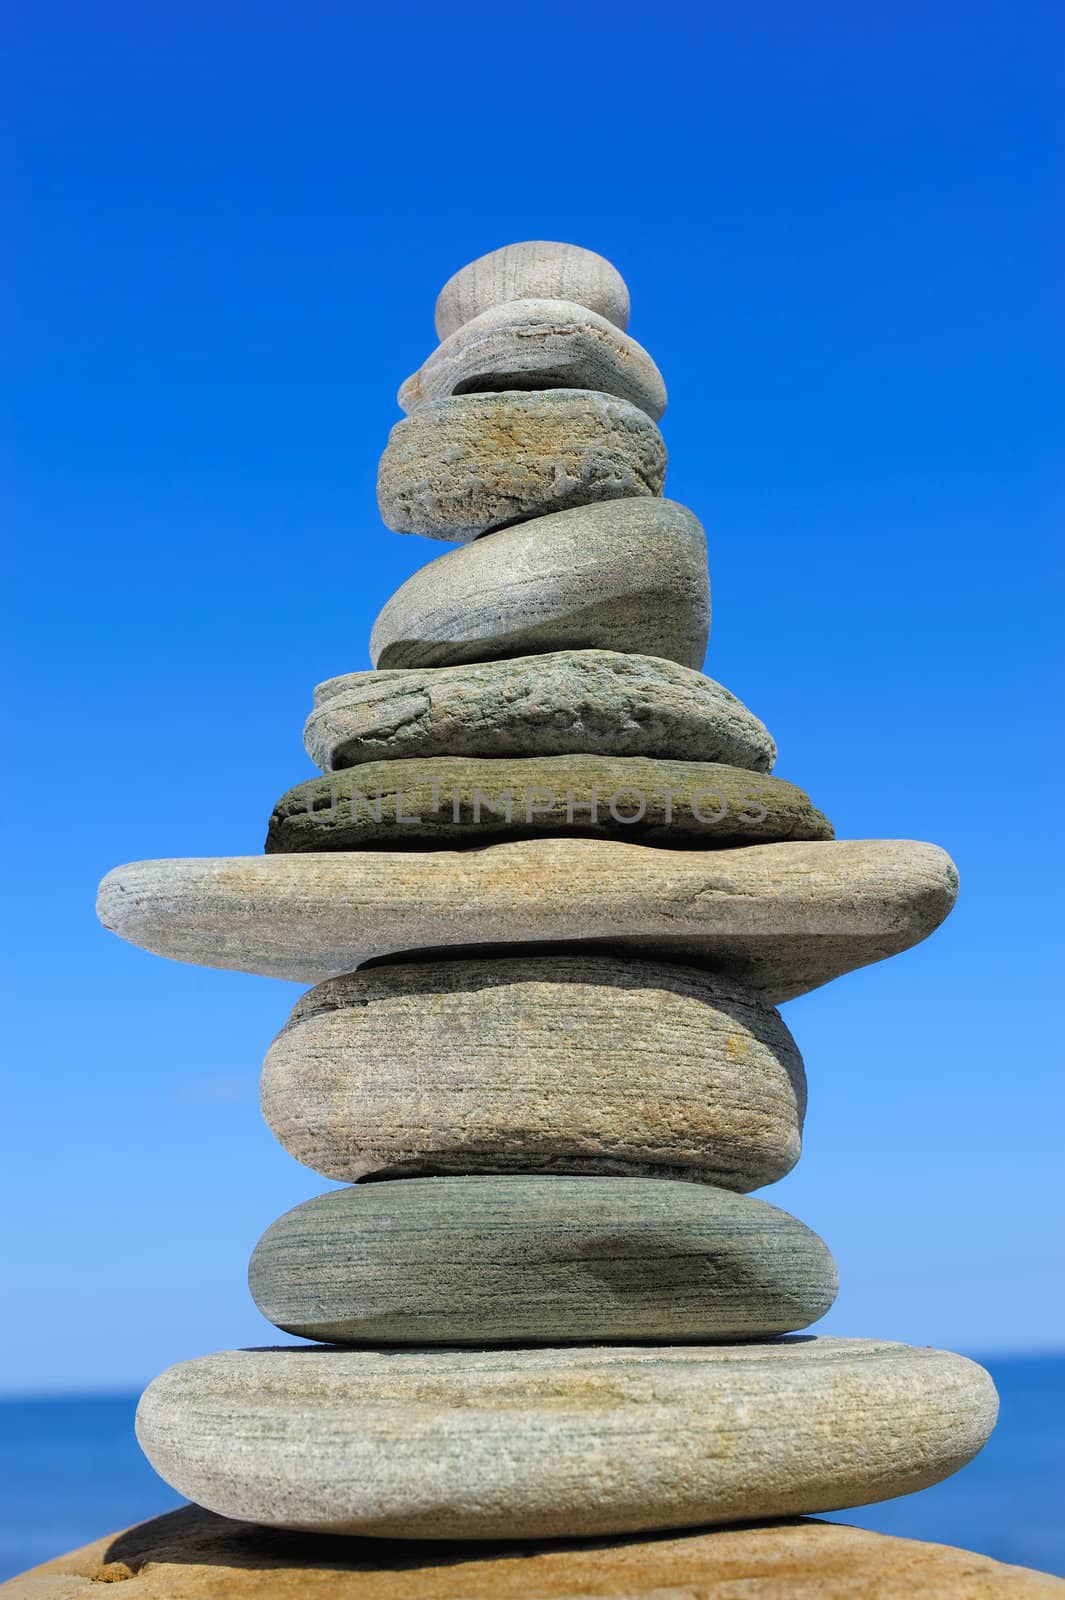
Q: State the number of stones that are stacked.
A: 10